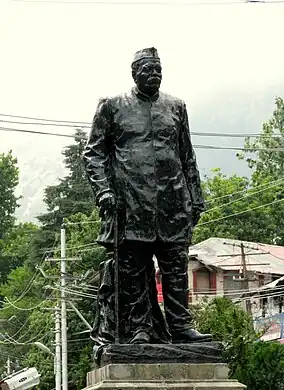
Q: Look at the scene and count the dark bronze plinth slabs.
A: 1